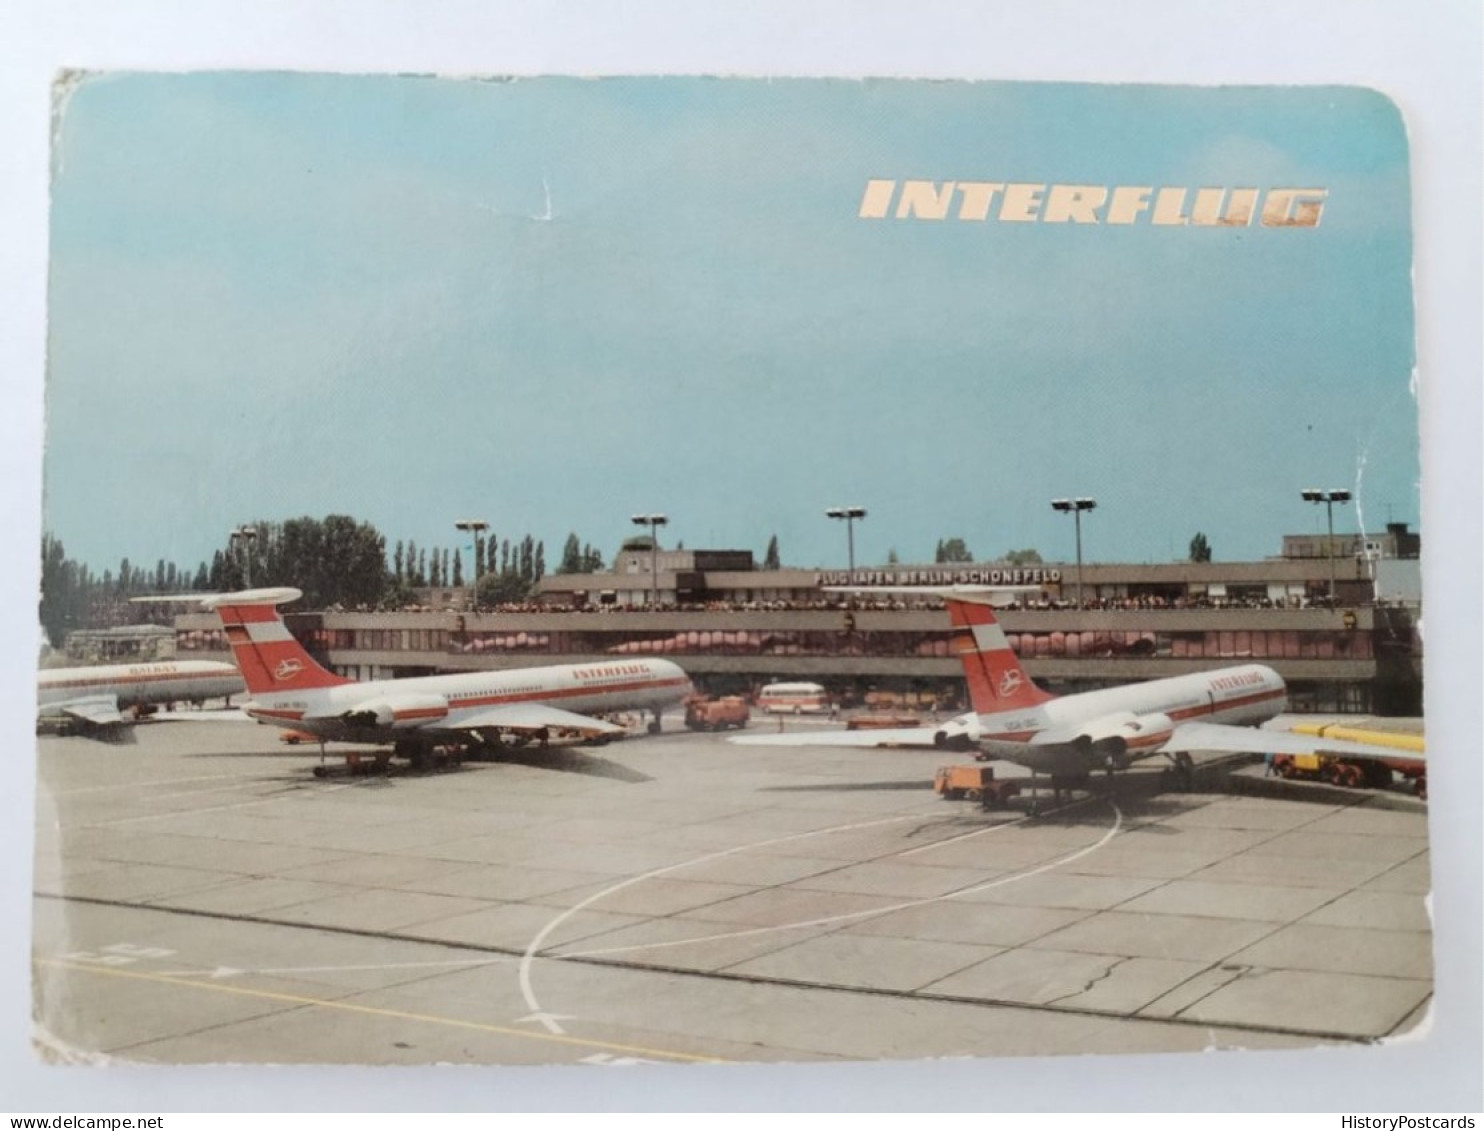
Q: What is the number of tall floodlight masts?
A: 6